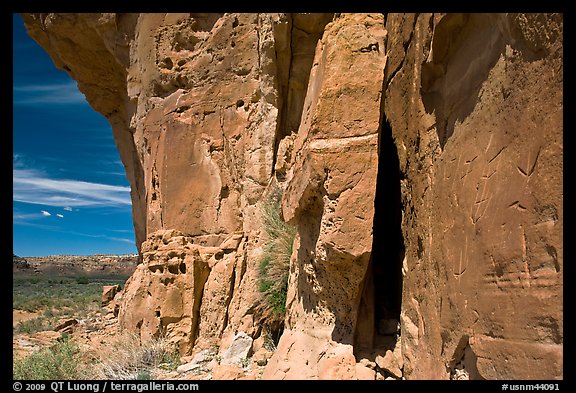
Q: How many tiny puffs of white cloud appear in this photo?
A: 3